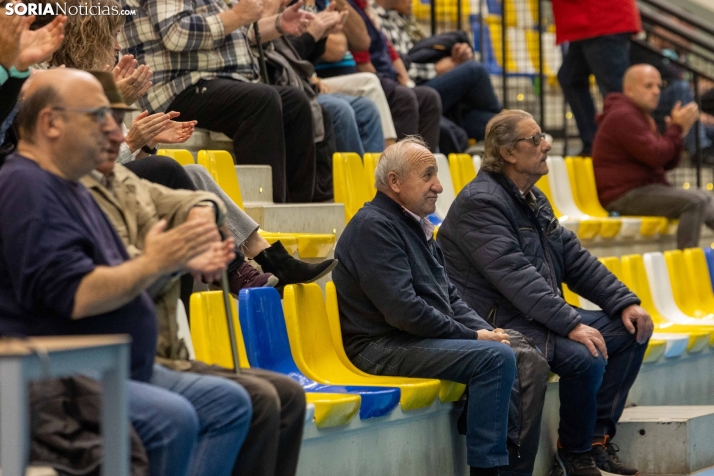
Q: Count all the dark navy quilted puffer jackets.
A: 1